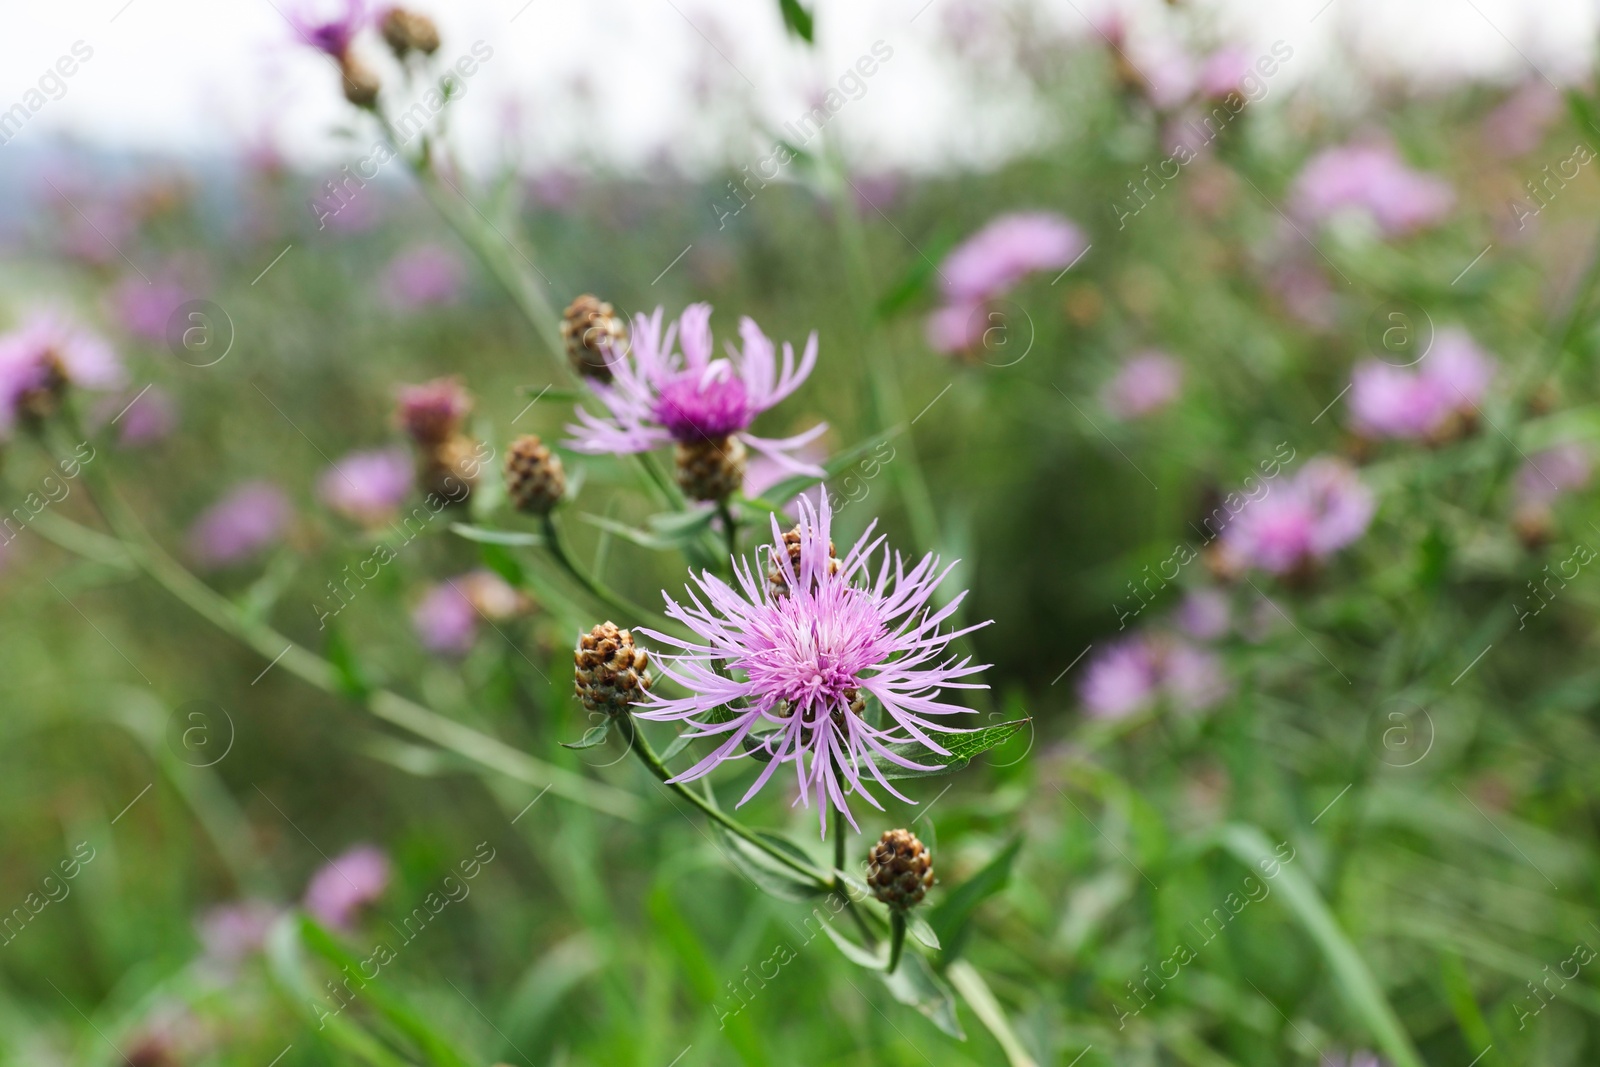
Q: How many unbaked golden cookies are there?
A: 0